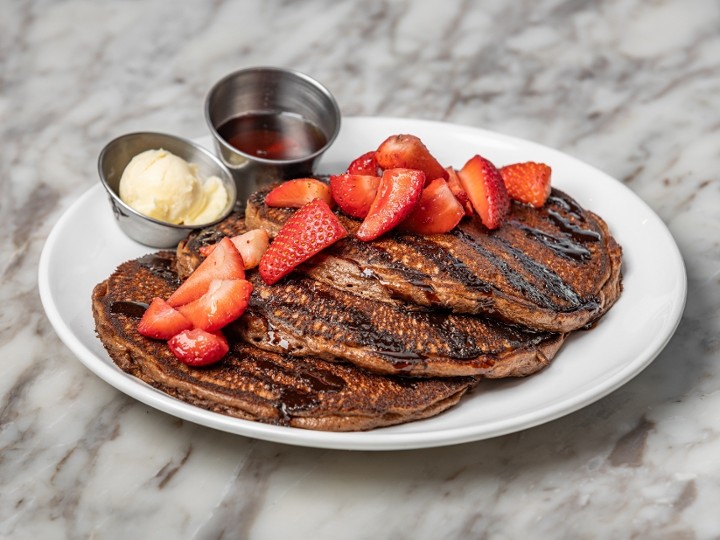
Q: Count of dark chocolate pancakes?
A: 3